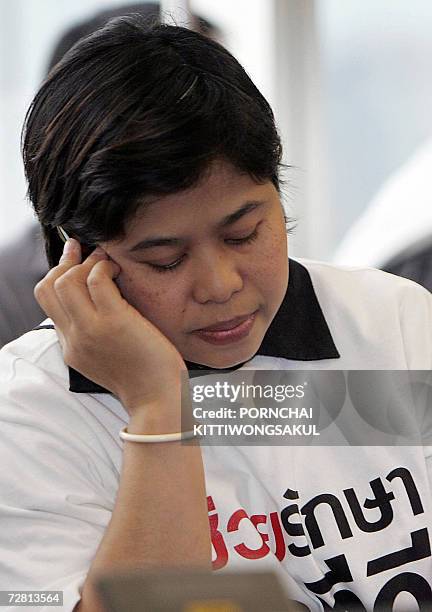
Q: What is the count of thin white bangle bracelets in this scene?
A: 1